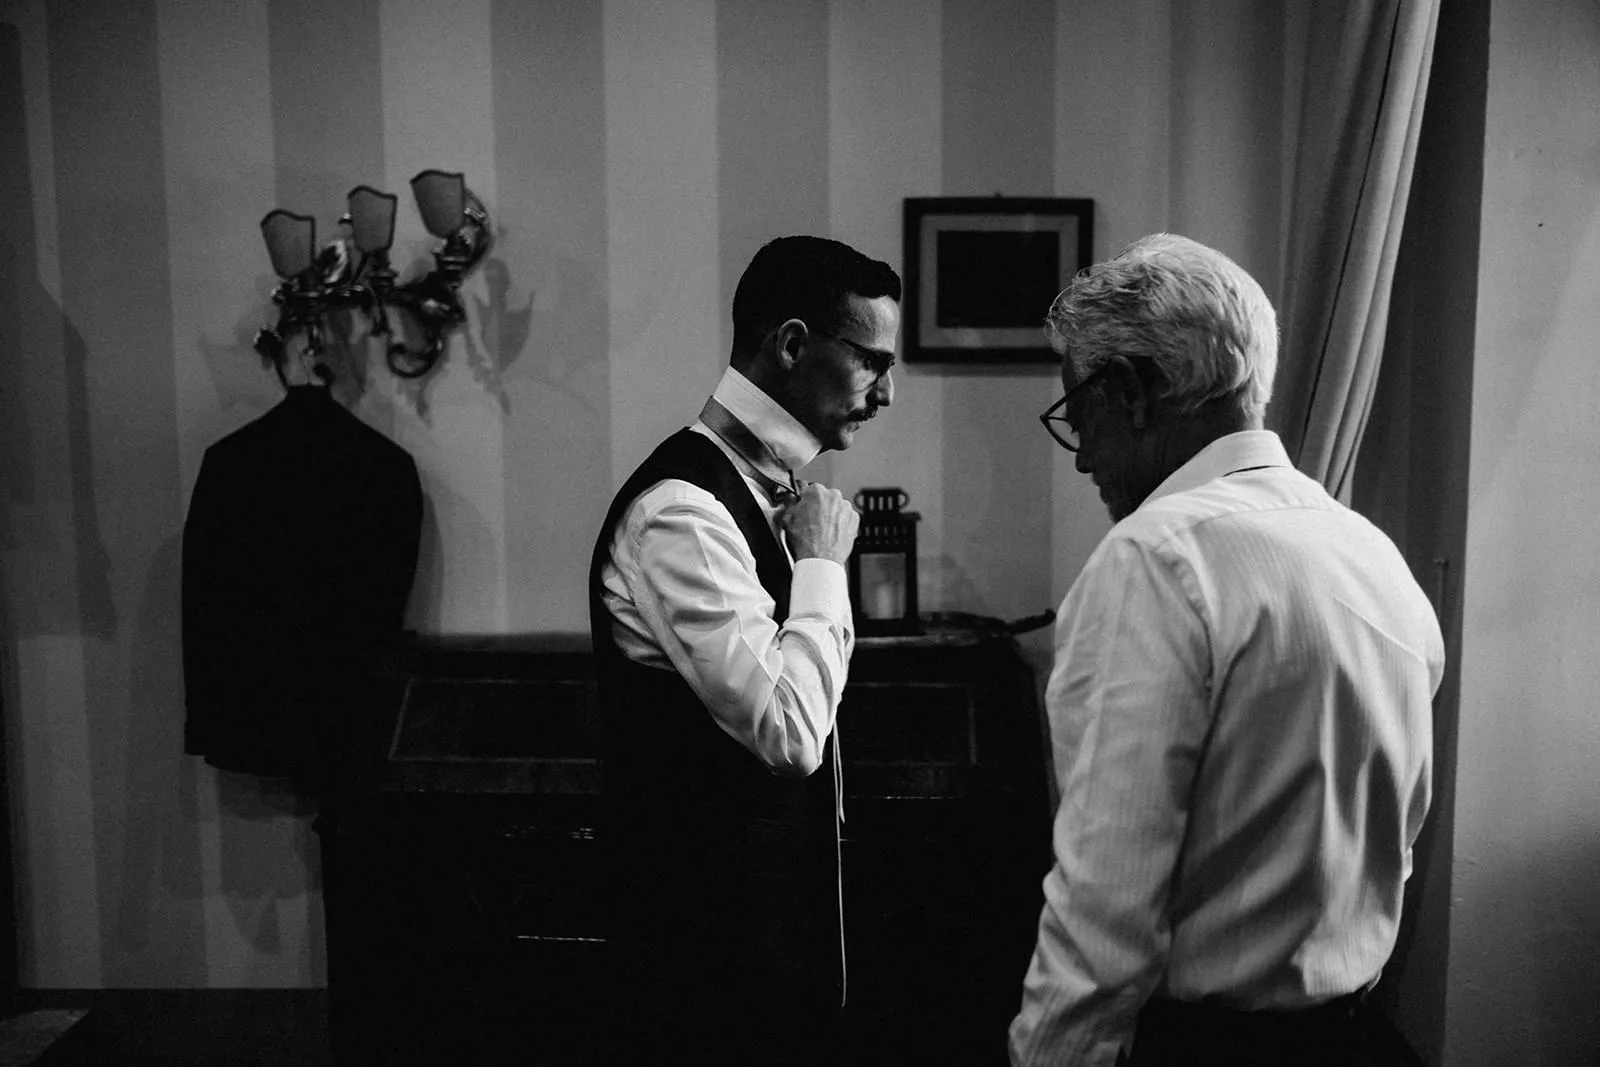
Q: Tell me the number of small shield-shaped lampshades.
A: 3